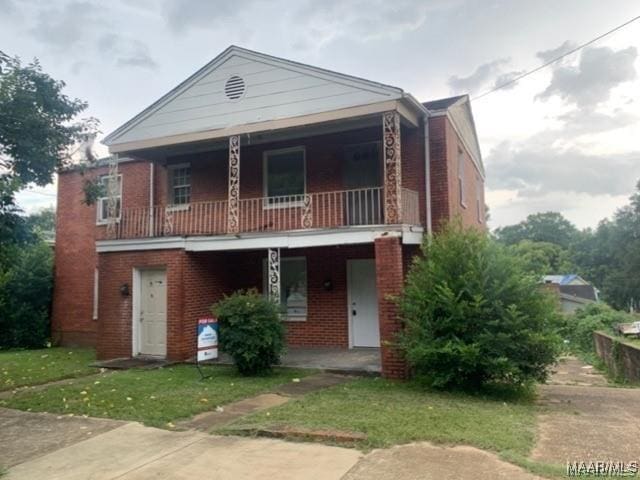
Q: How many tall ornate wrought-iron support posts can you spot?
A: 4